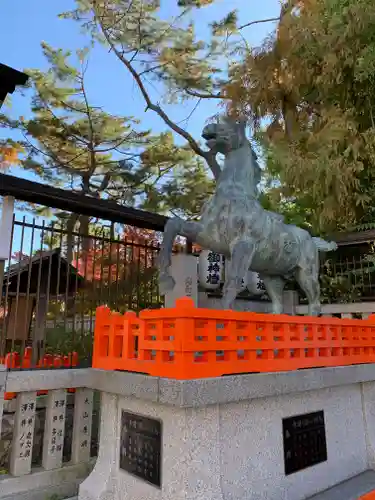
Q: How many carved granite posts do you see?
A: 3